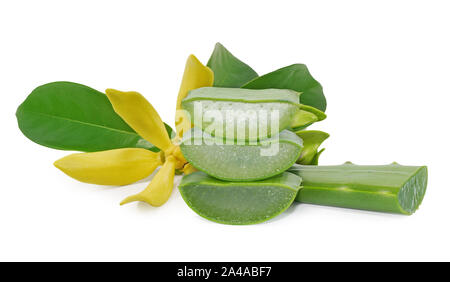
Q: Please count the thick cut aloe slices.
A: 3